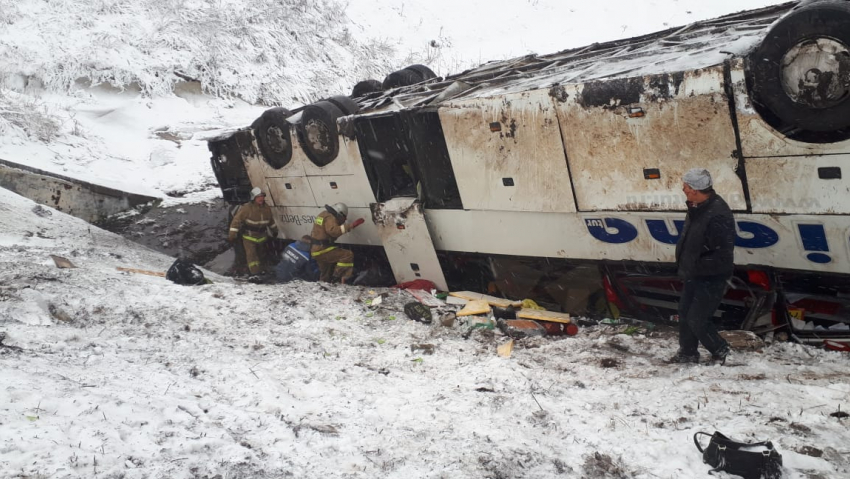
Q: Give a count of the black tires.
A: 7